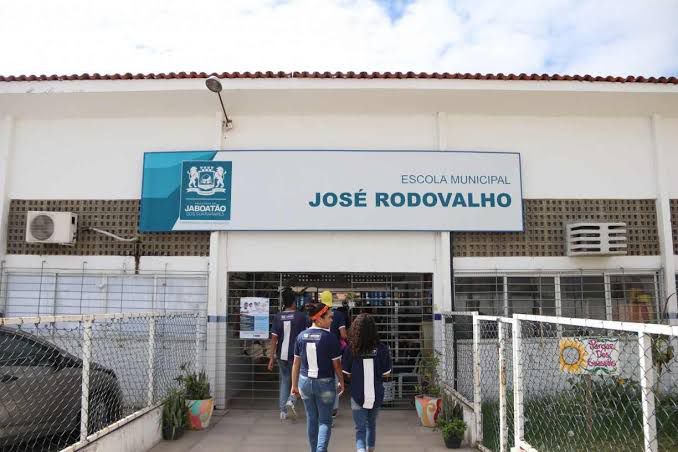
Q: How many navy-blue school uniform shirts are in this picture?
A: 4